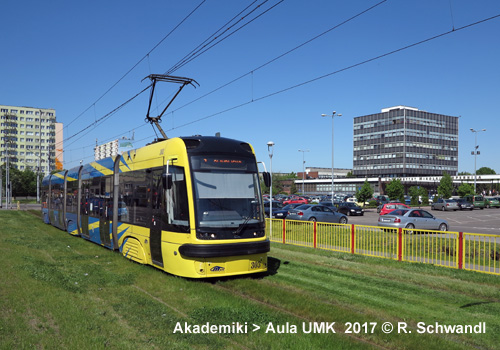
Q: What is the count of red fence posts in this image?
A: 5